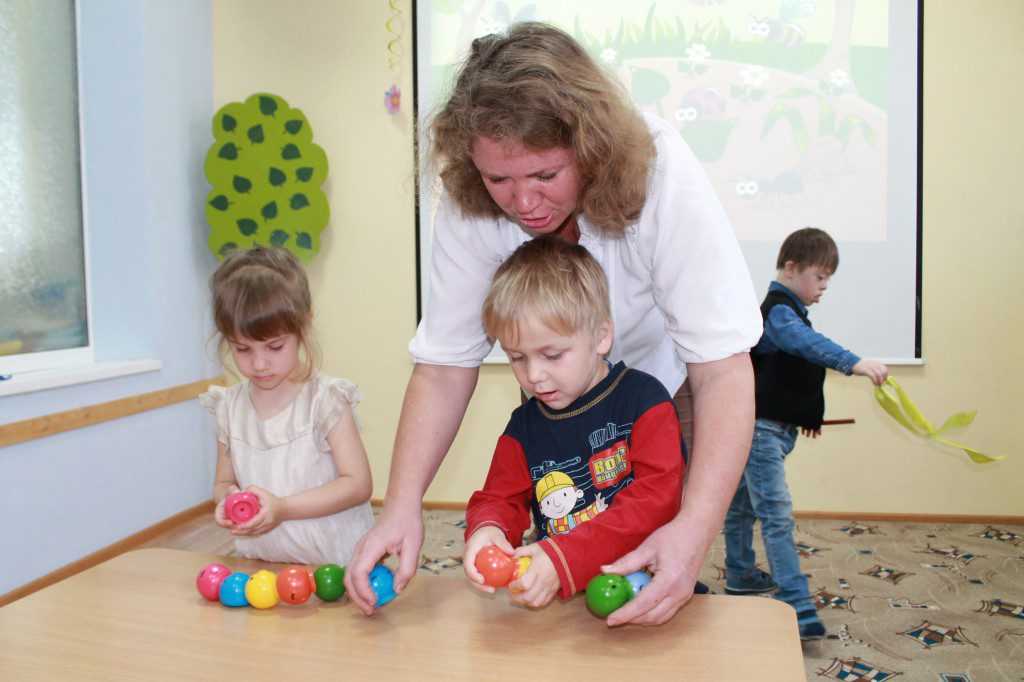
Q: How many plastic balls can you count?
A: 11